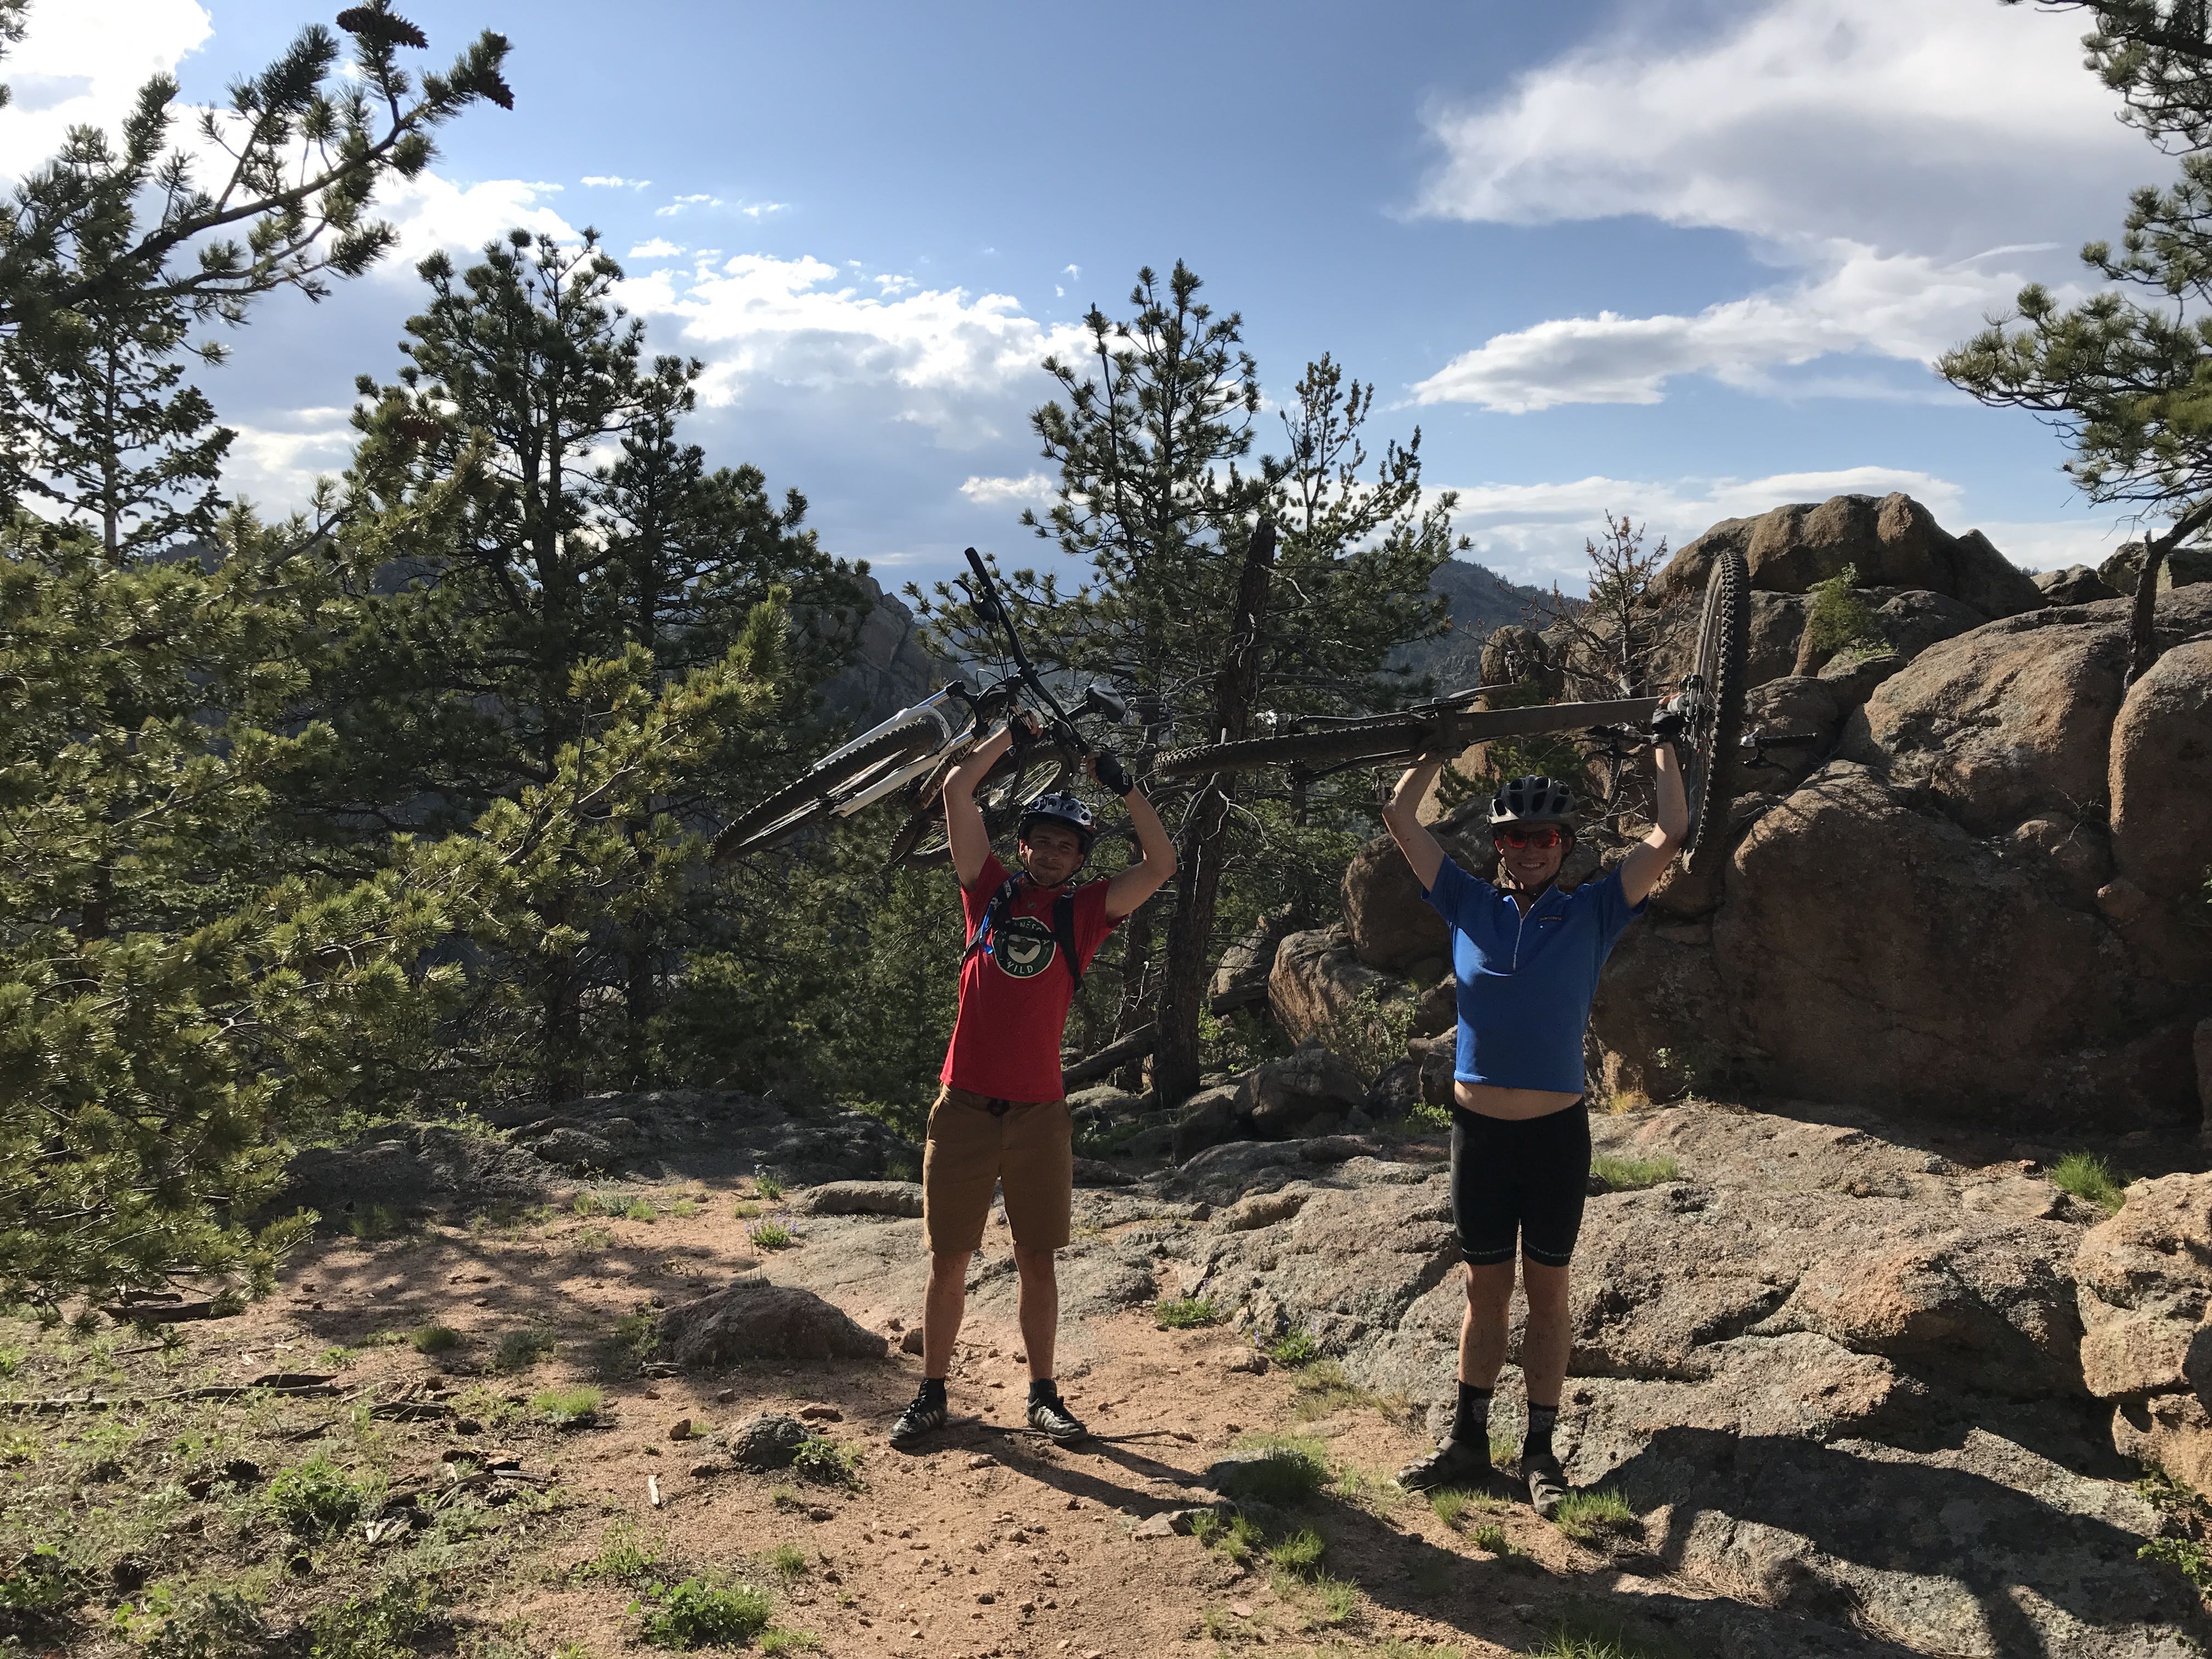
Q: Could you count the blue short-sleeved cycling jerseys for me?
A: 1